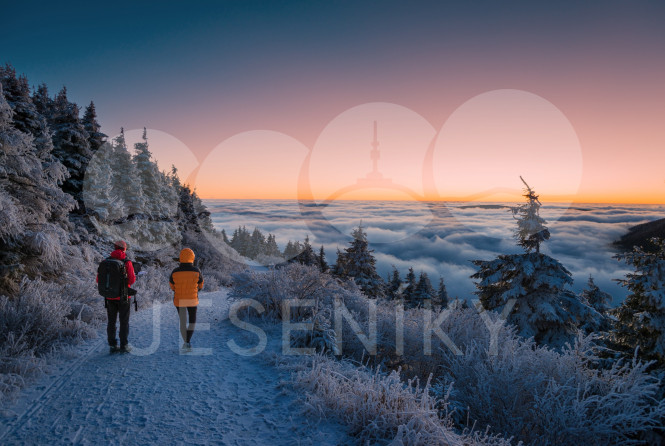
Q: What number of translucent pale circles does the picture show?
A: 4